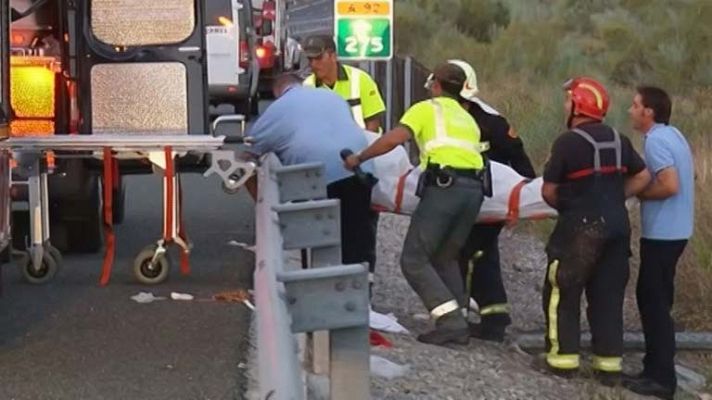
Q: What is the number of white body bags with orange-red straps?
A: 1